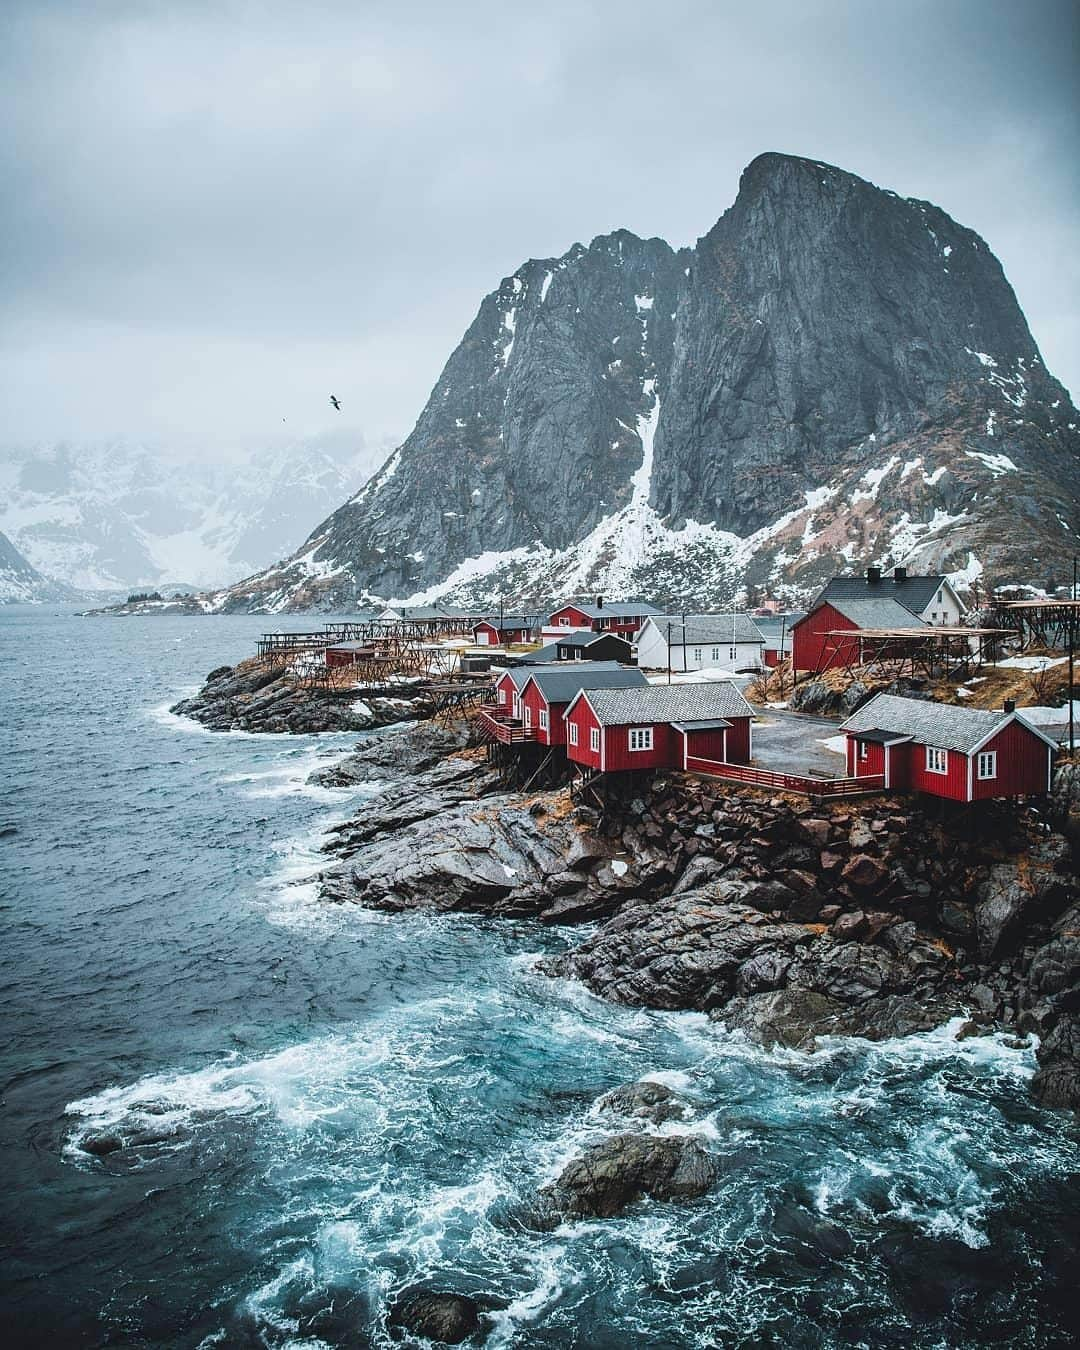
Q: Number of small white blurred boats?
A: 0